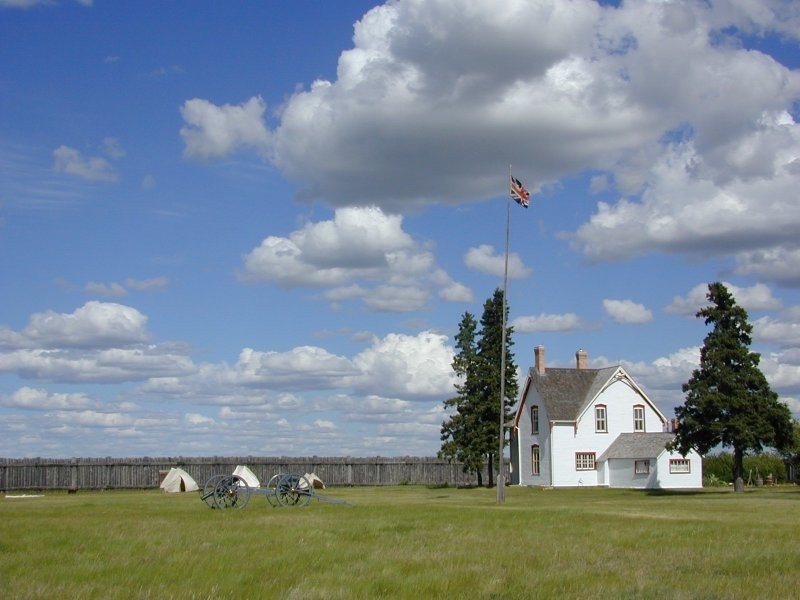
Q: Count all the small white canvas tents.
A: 3